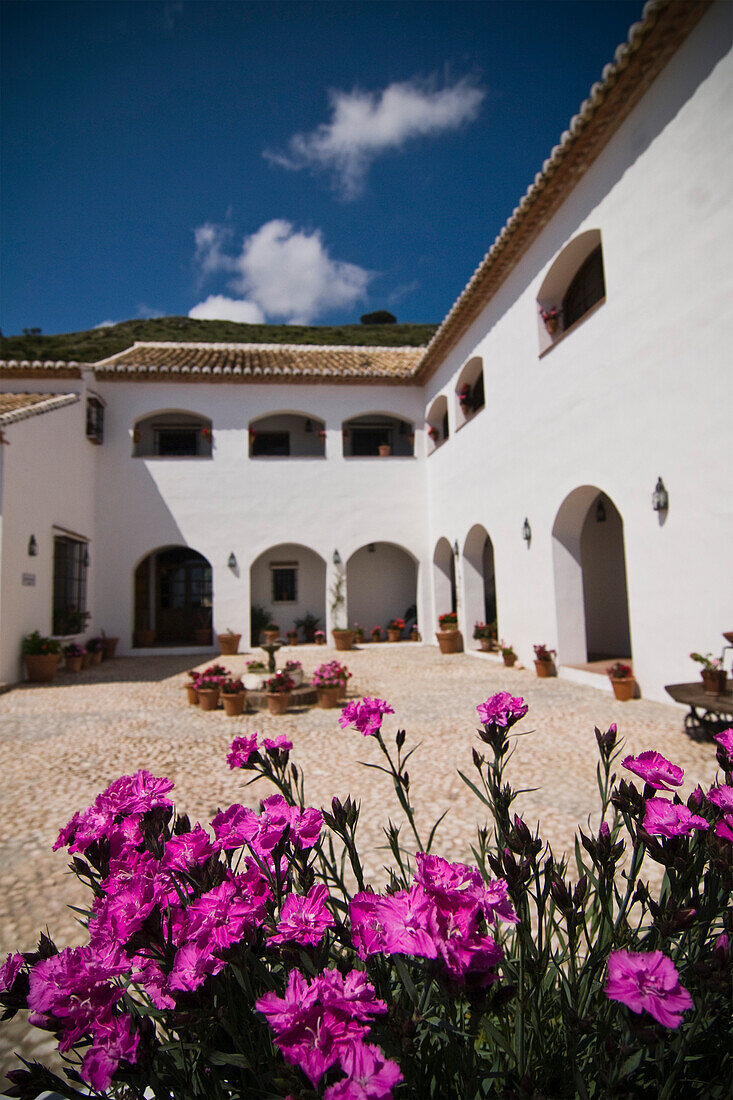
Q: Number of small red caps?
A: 0